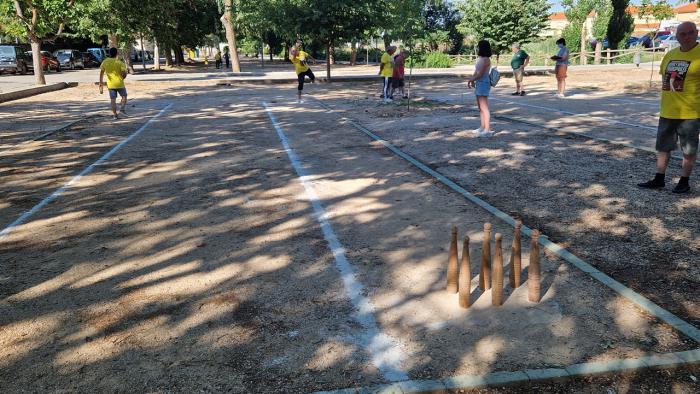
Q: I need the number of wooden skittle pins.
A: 6